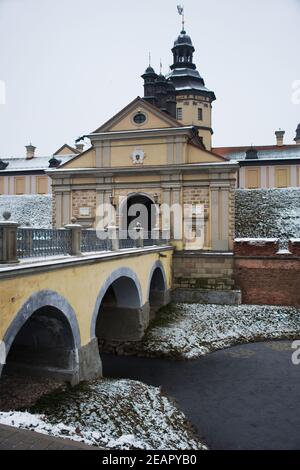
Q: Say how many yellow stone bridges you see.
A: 1